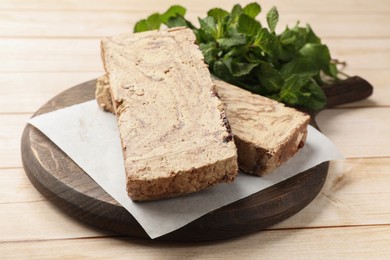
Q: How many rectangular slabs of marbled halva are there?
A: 2